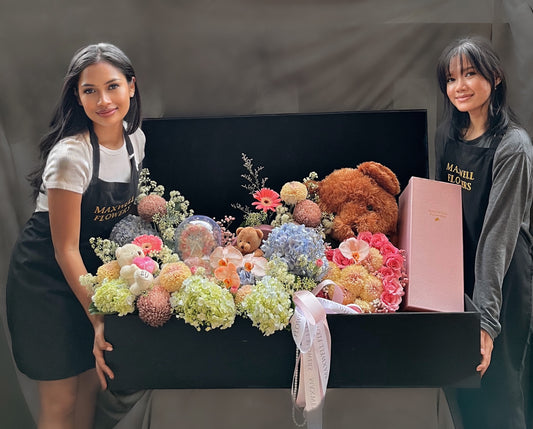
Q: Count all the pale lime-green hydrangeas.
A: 3